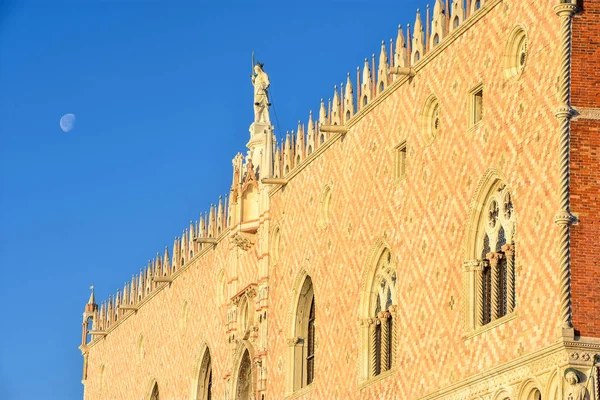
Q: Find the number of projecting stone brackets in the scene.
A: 7